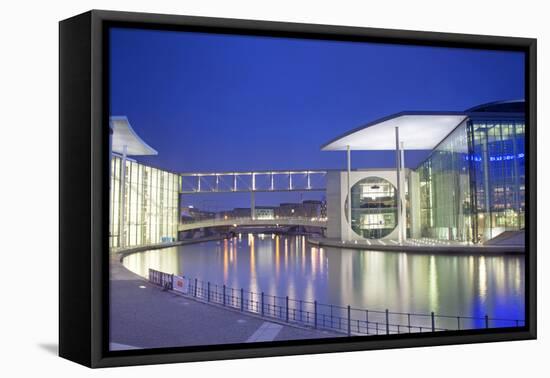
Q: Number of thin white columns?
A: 4